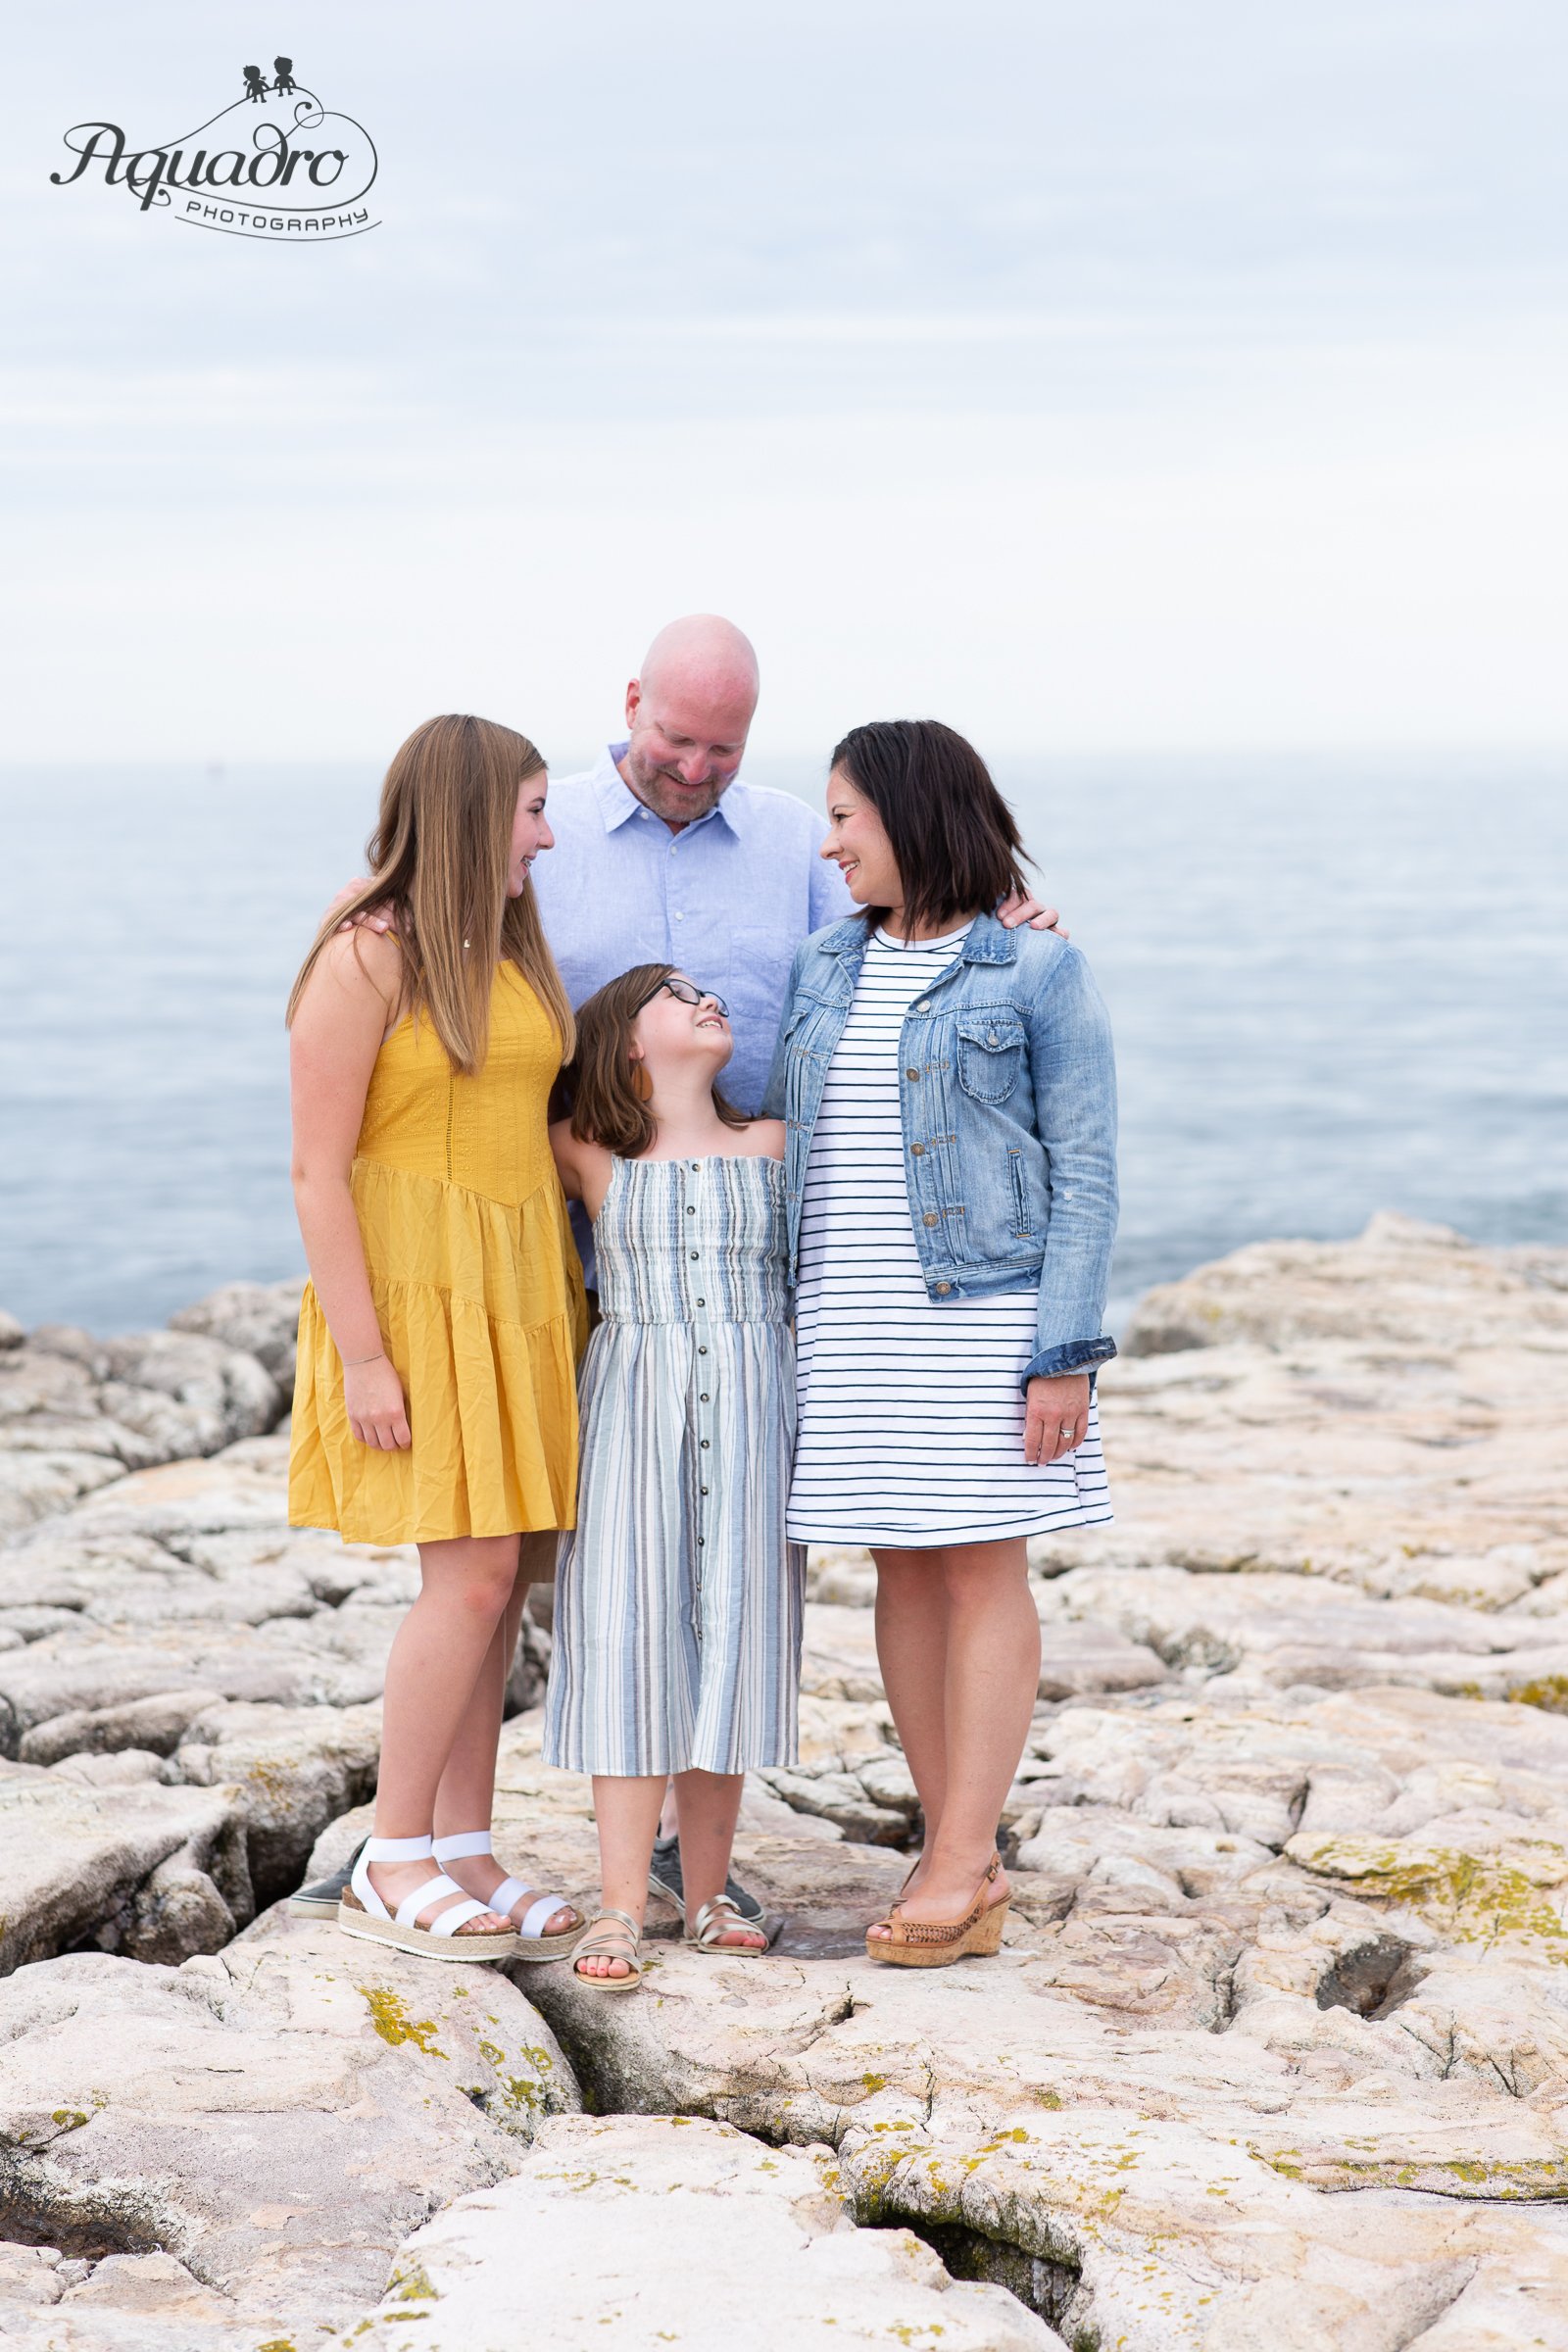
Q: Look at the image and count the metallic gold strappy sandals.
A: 2